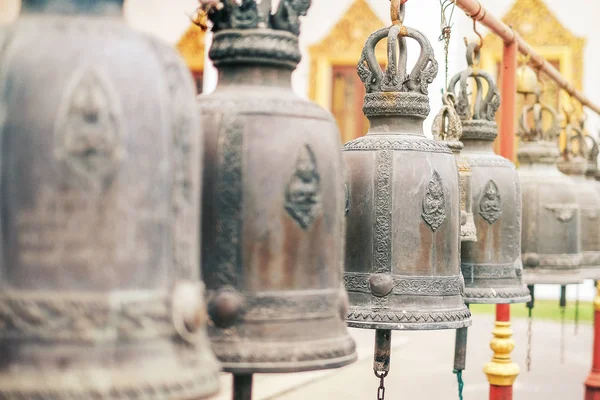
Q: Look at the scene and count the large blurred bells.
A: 2